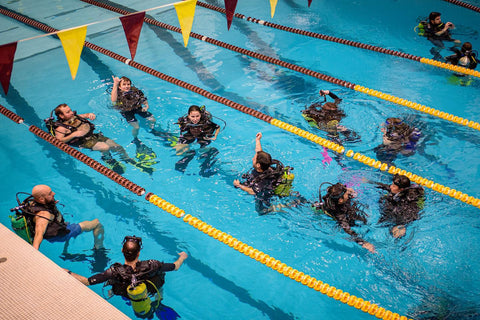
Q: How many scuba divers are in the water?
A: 12